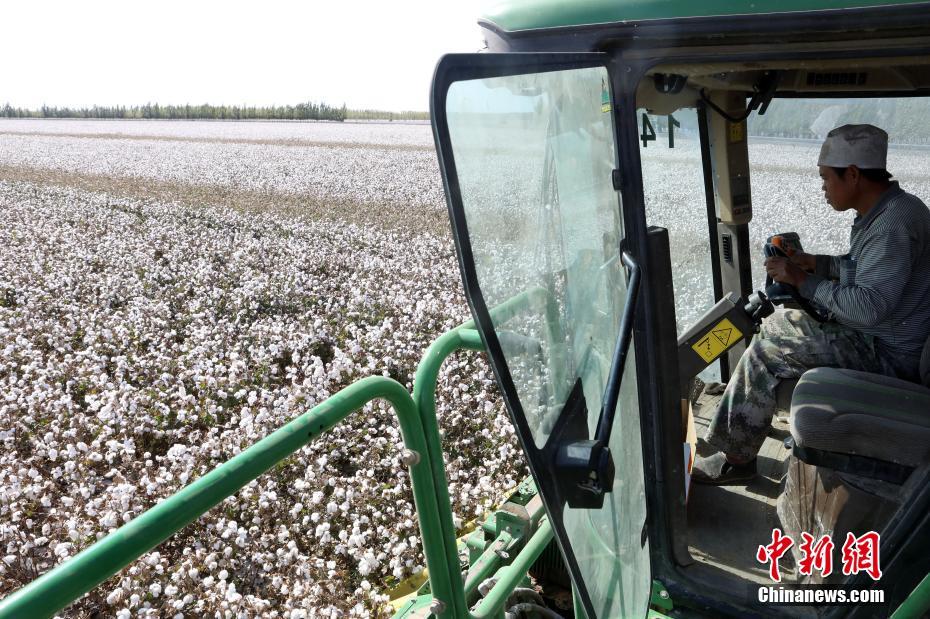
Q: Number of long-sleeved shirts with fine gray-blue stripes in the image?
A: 1